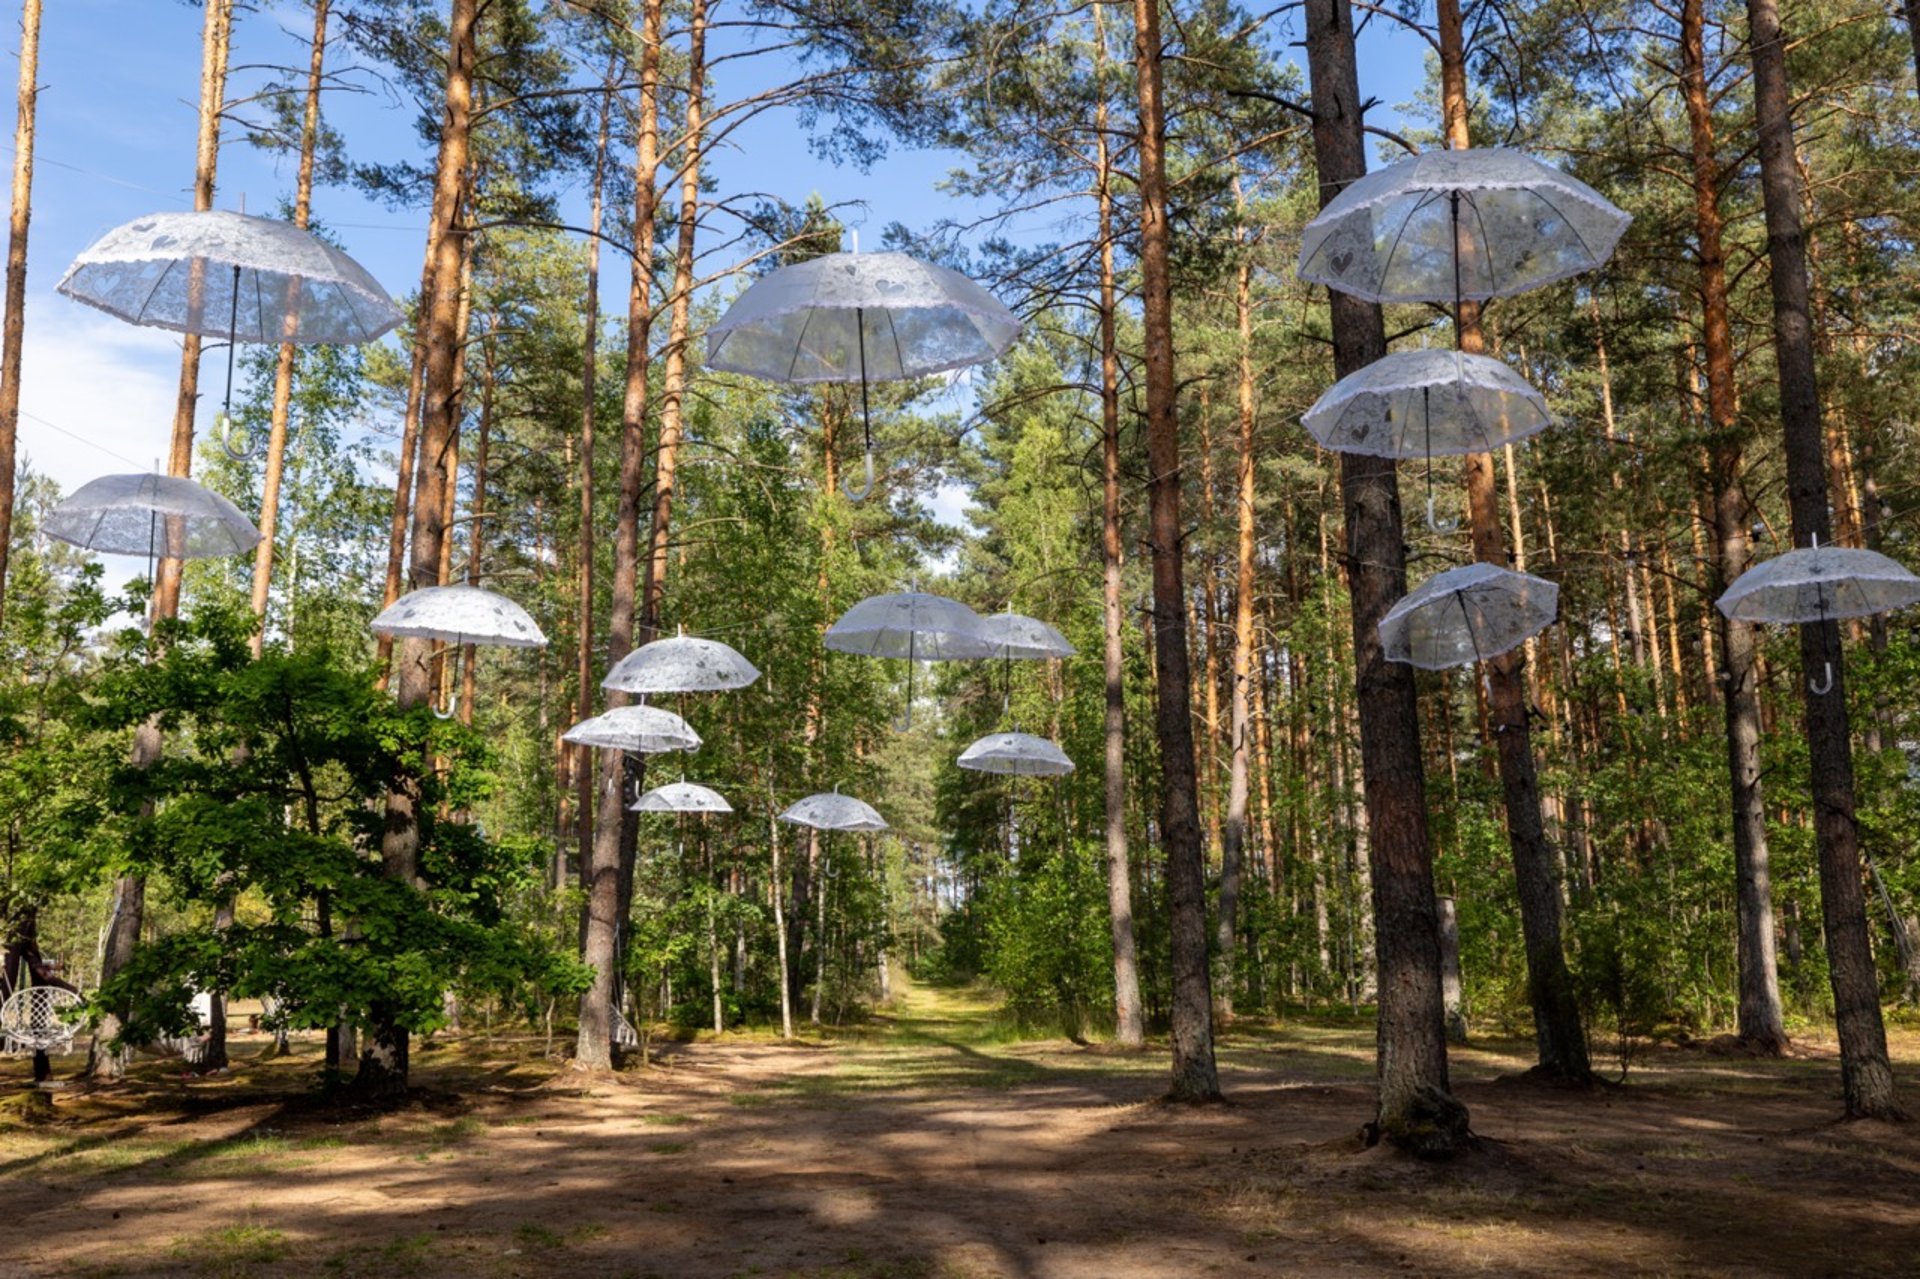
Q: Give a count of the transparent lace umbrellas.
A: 15